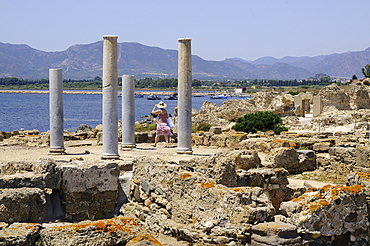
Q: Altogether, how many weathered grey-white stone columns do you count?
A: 4